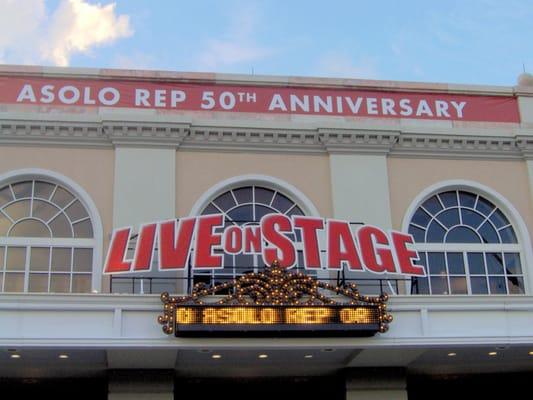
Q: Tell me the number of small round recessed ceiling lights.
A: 8